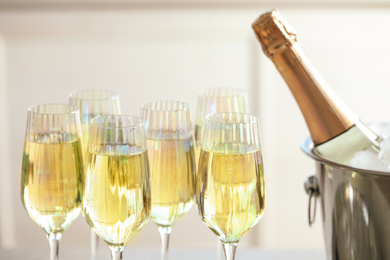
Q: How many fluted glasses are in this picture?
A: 6